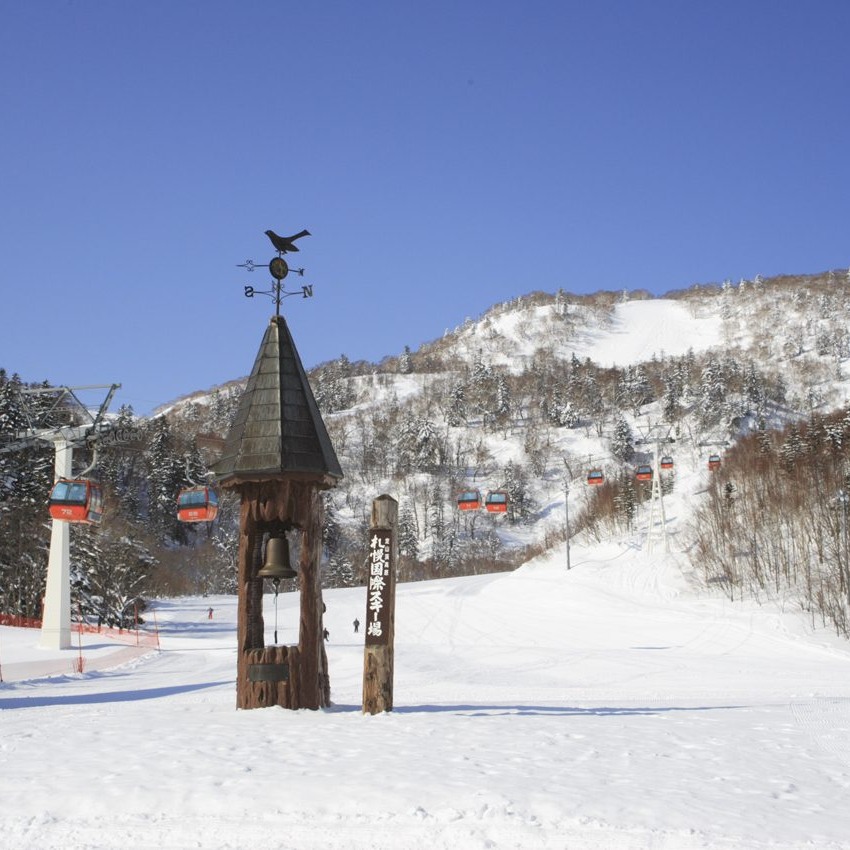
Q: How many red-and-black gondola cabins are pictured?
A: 8